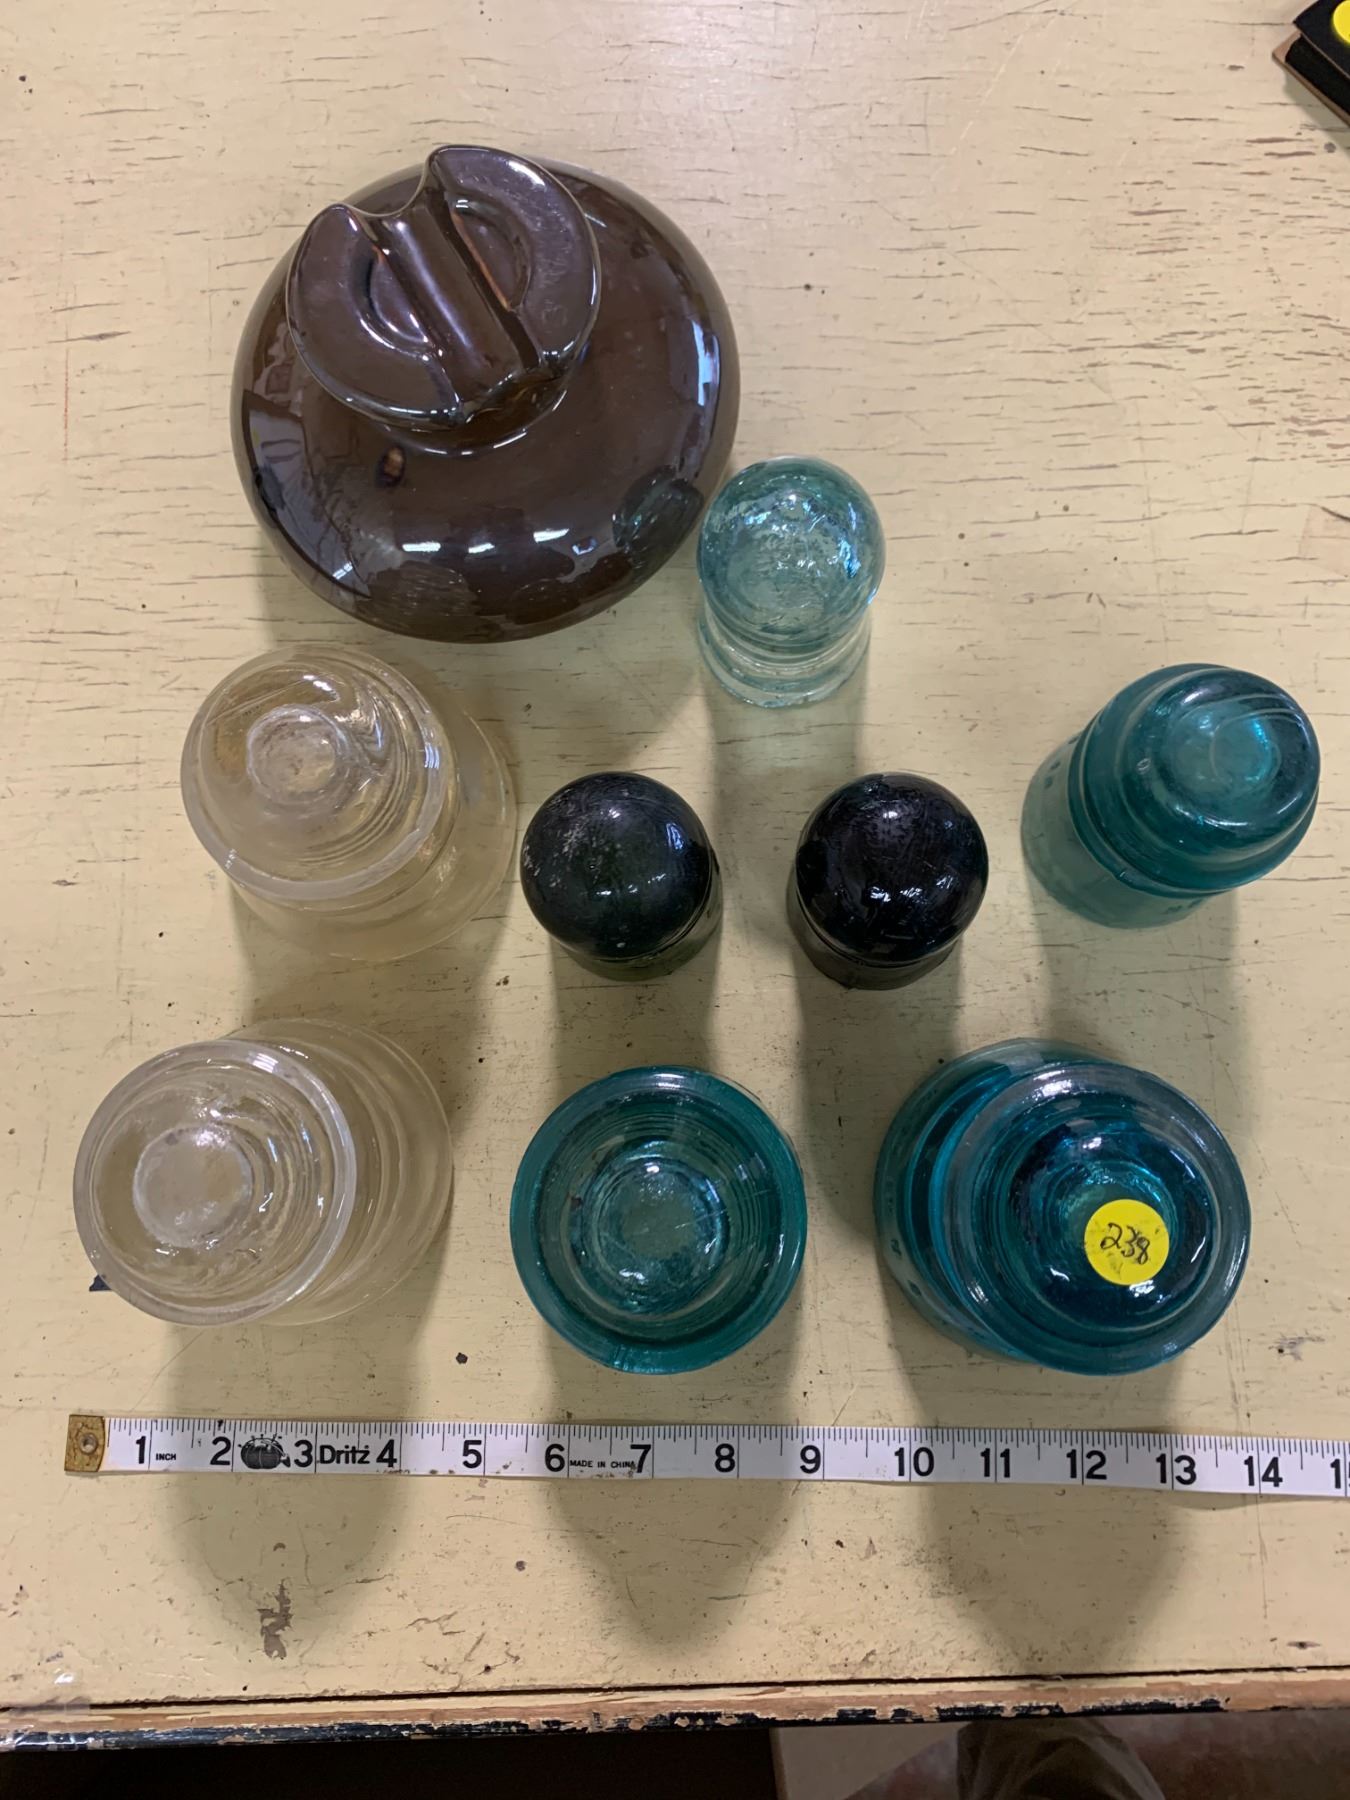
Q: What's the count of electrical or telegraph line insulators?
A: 9